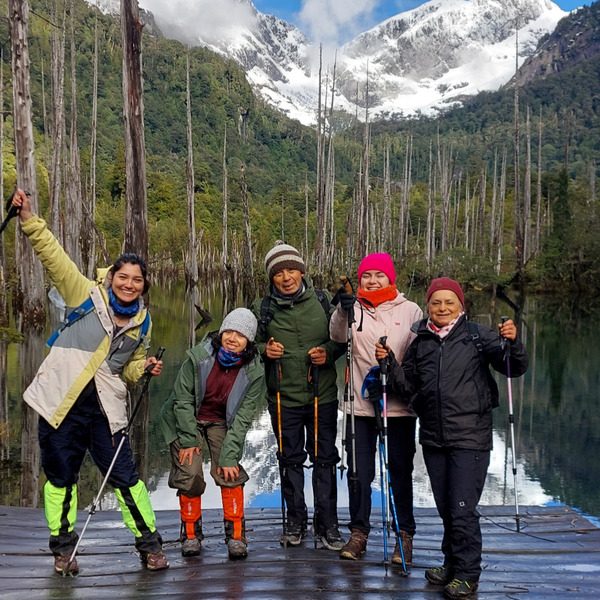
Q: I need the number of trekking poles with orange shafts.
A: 2